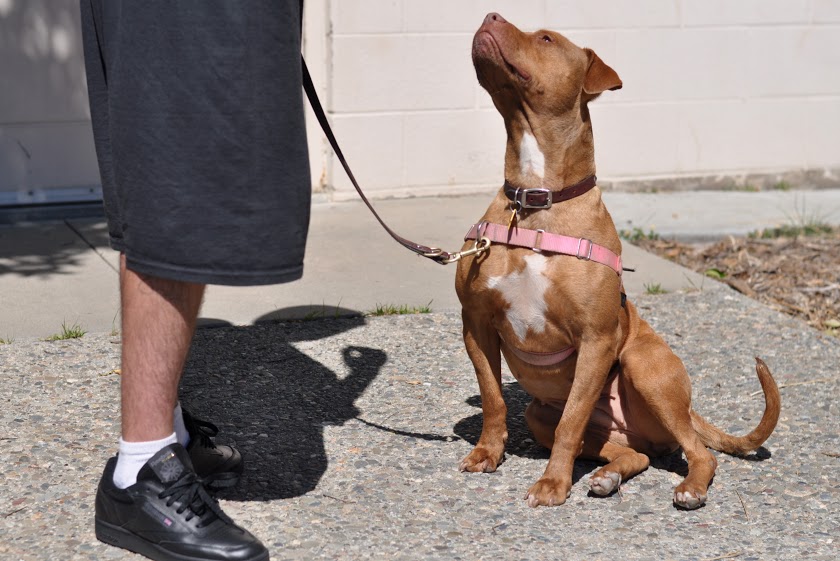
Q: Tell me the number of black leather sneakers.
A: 2